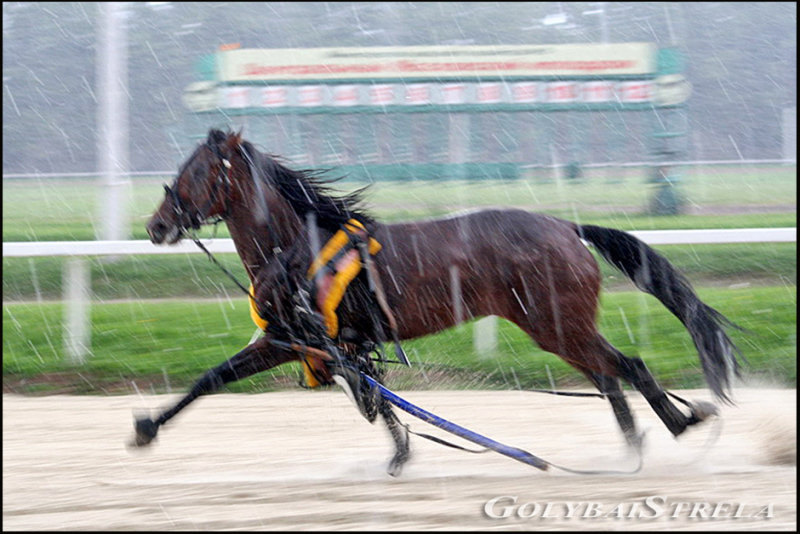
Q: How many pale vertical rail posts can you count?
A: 2